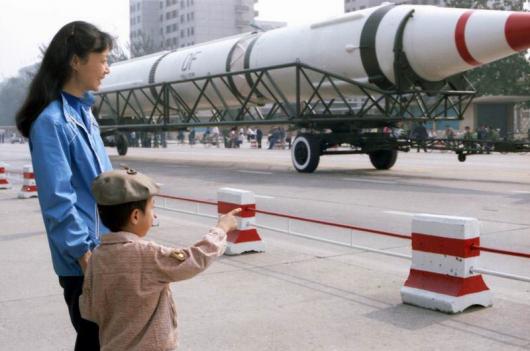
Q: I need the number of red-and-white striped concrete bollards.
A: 4